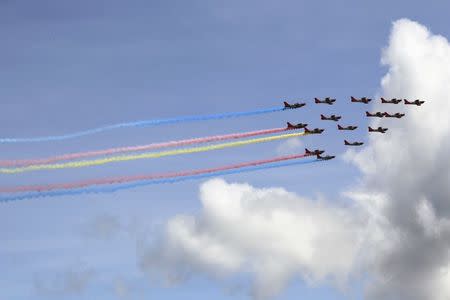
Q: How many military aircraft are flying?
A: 15